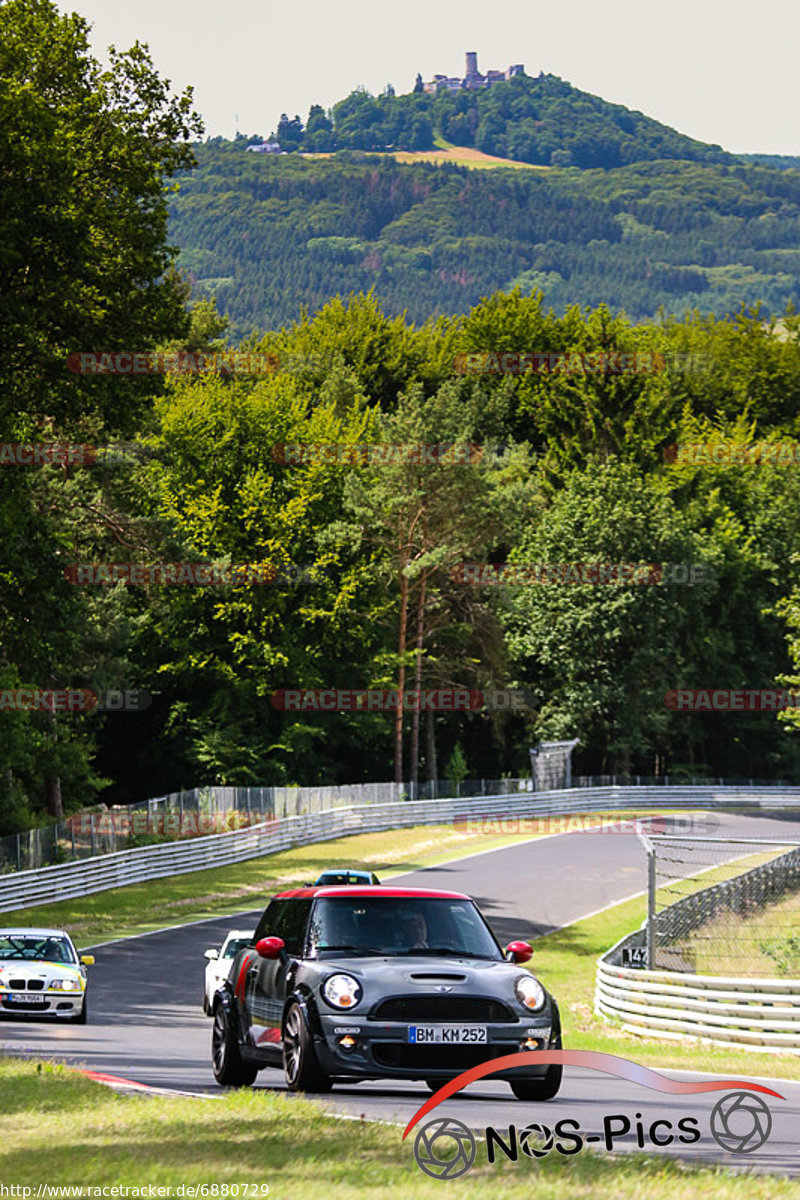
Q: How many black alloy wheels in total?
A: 2